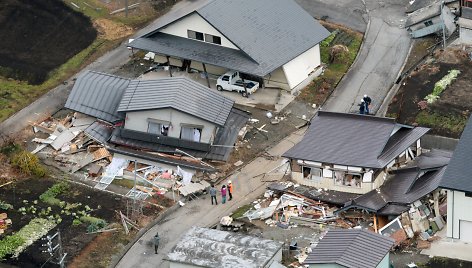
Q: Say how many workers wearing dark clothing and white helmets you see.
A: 2